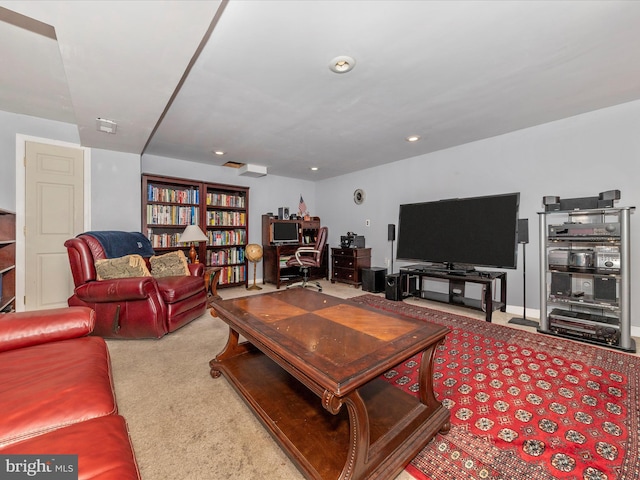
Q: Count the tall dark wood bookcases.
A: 2